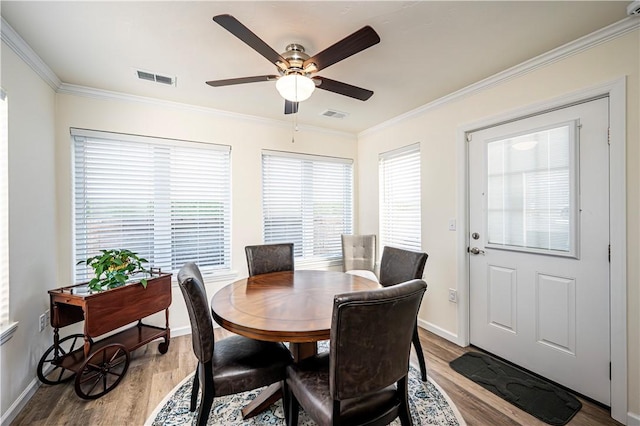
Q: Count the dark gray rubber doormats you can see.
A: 1